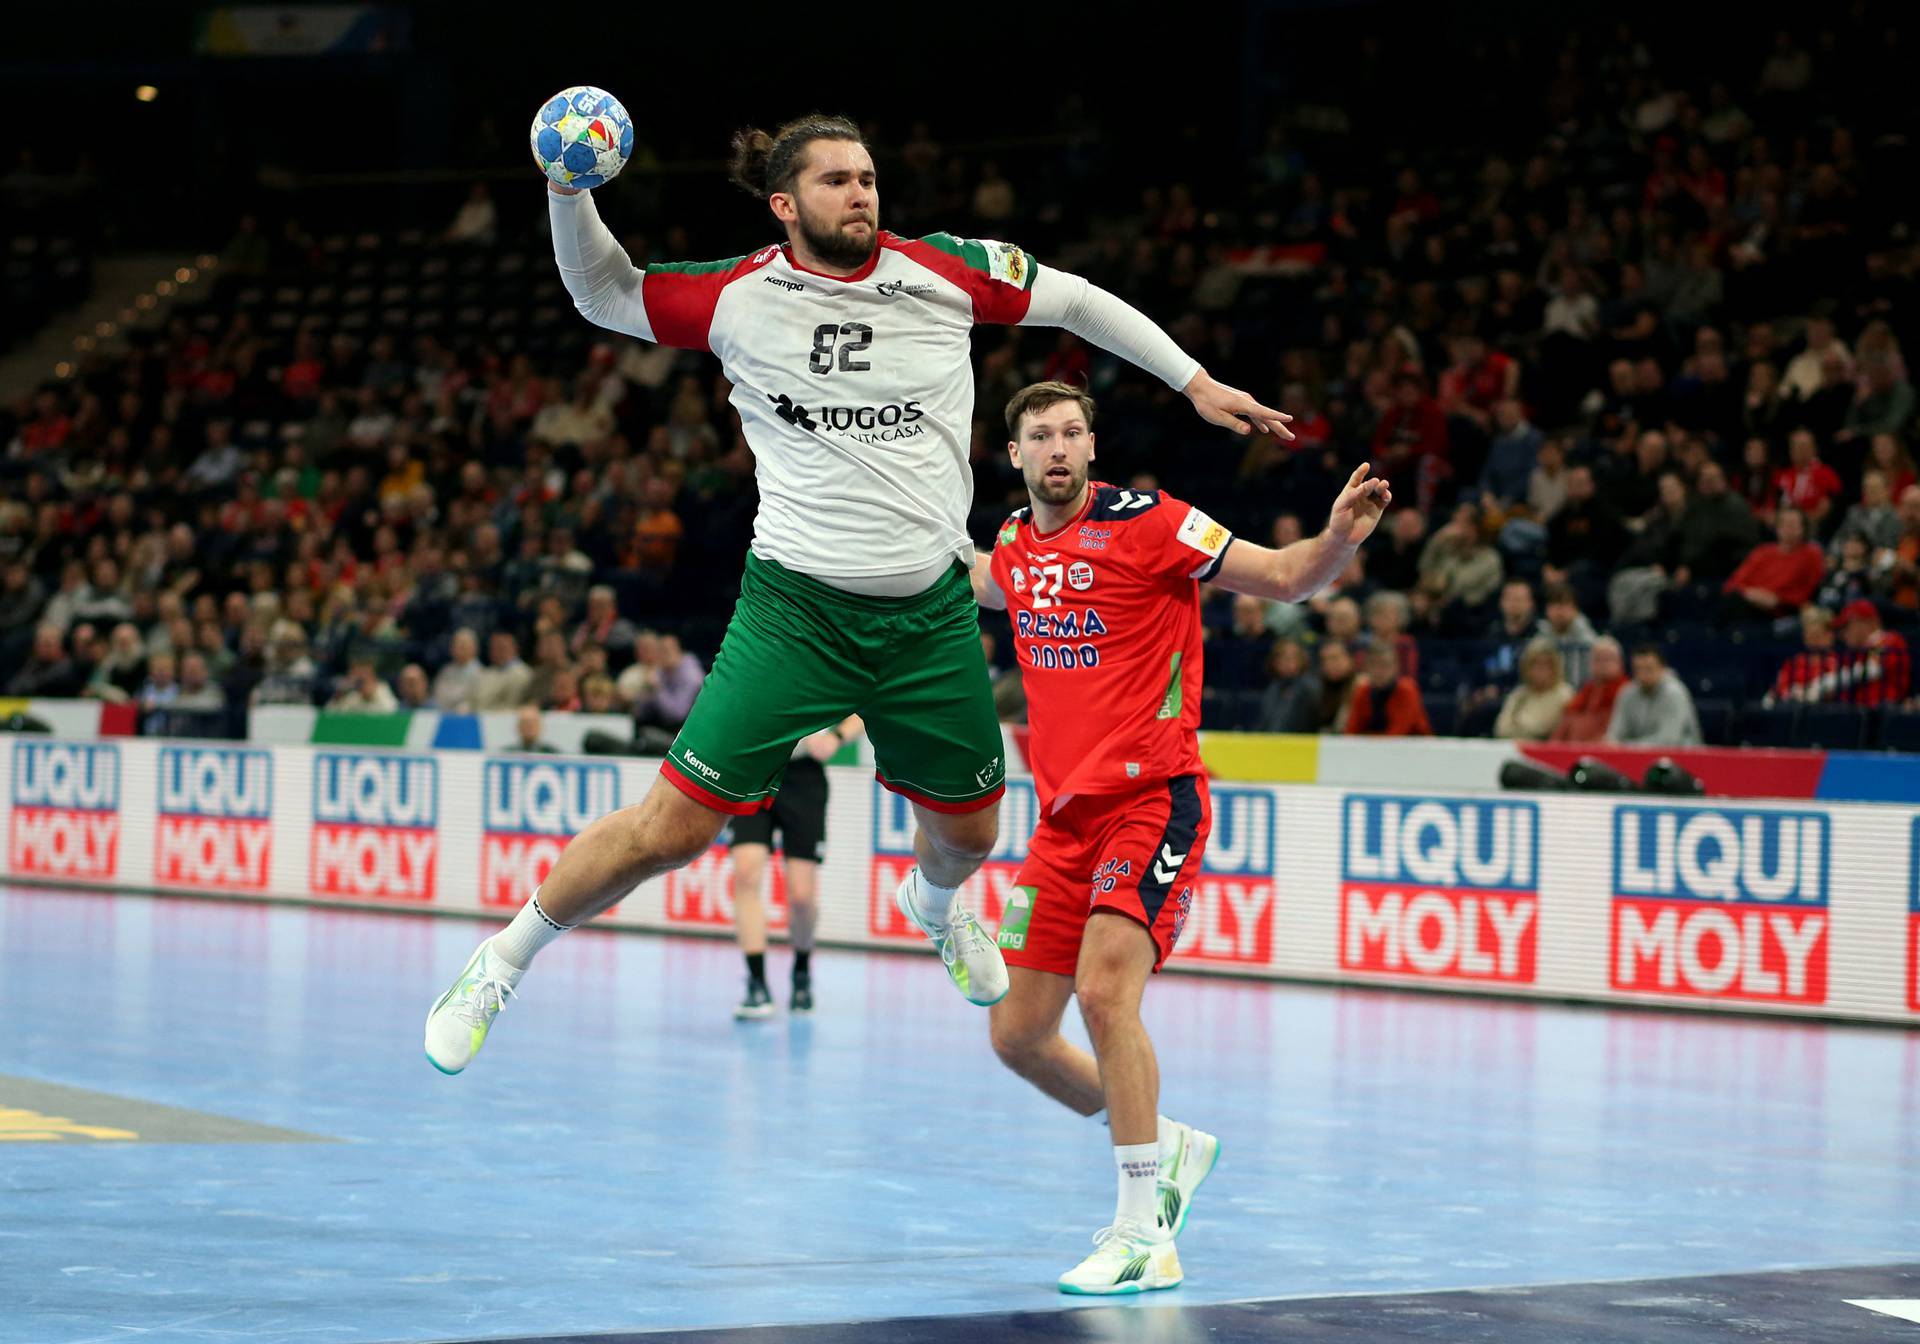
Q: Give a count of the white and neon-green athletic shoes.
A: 4